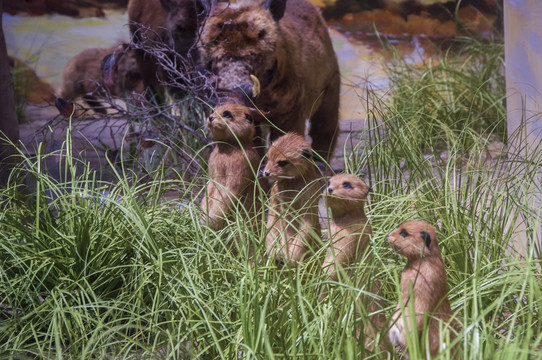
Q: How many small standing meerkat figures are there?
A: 4